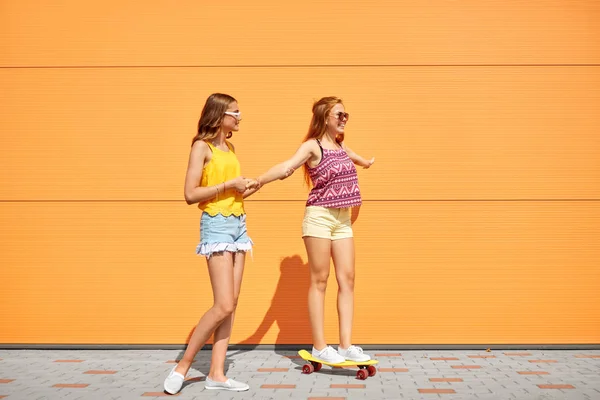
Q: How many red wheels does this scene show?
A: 4